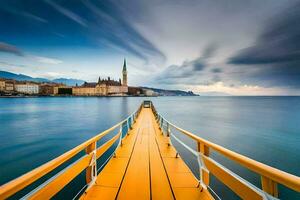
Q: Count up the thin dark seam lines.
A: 3